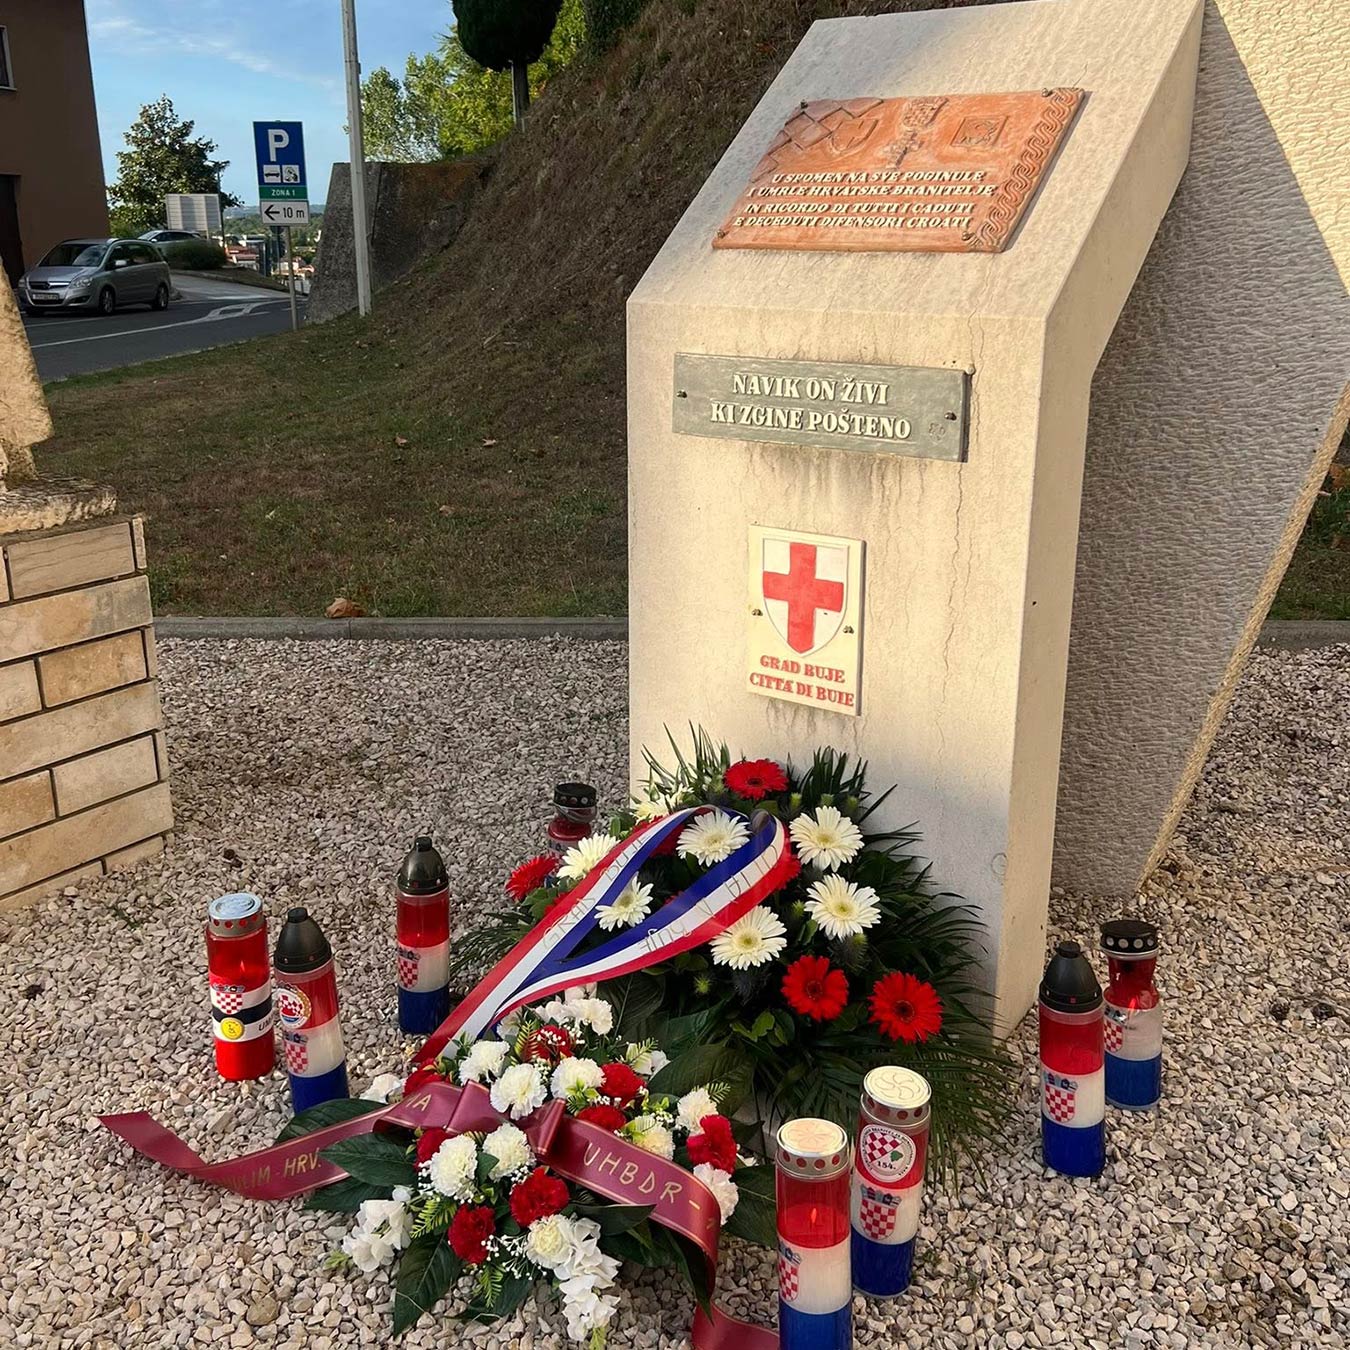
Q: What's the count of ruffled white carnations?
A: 10